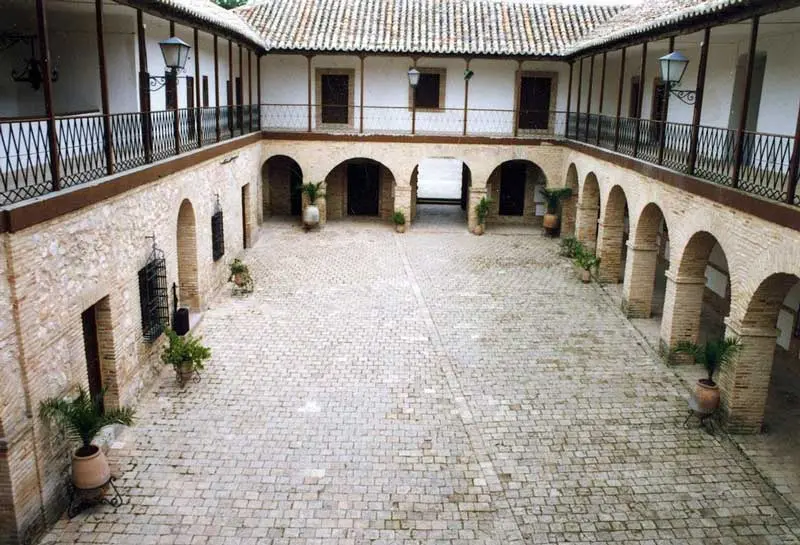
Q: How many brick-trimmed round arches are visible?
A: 11